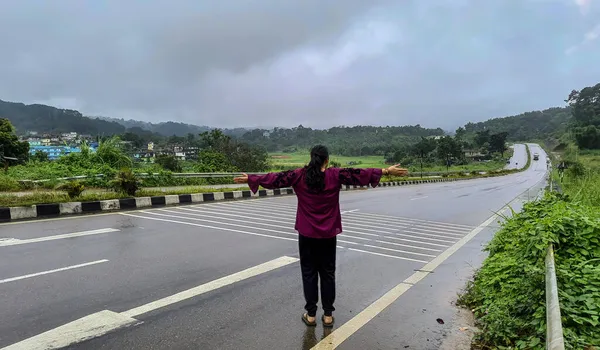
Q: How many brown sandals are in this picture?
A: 2